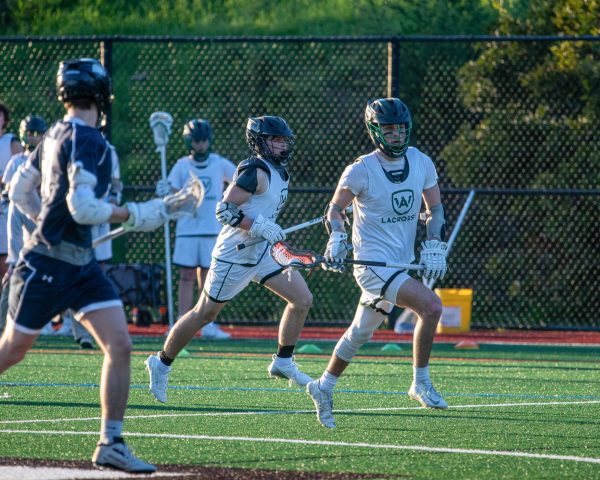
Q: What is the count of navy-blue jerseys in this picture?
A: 1